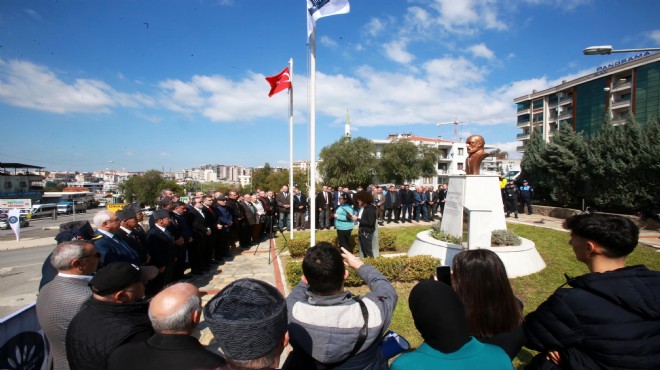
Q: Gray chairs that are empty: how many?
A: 0